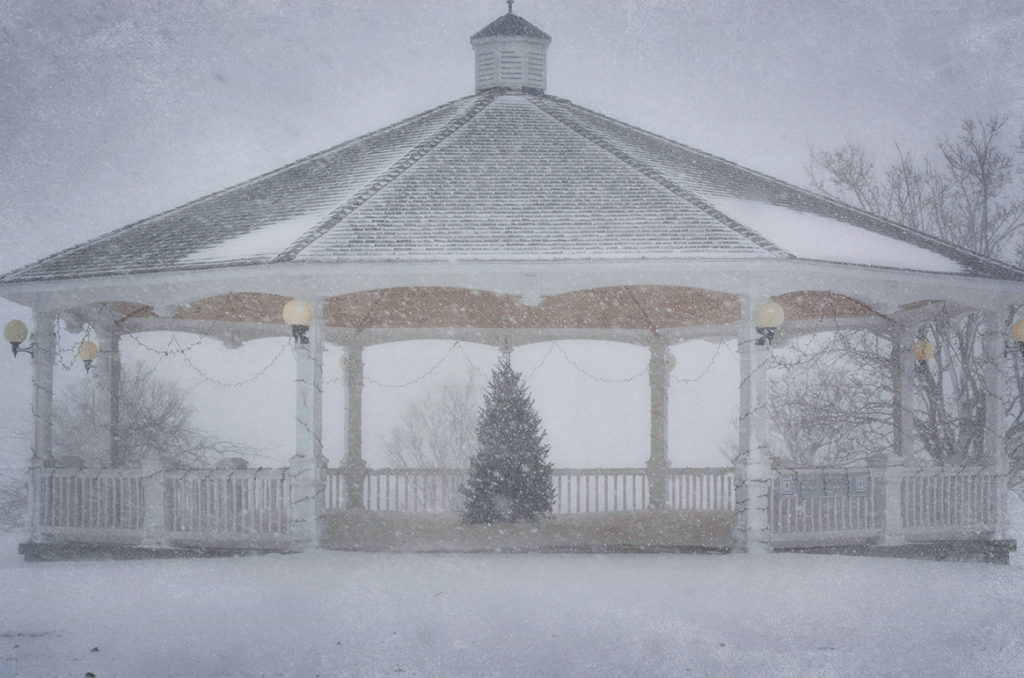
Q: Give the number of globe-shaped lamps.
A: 6